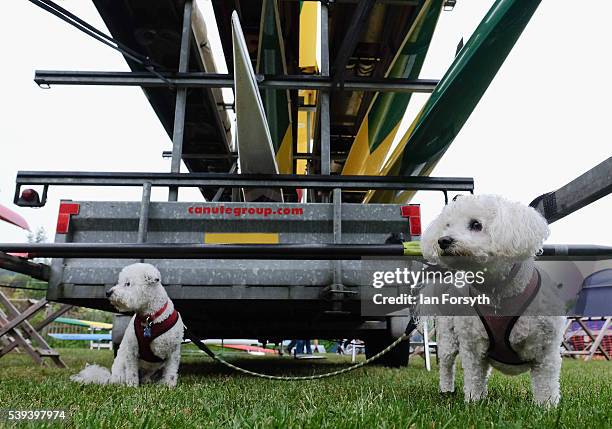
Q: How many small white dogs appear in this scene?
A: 2